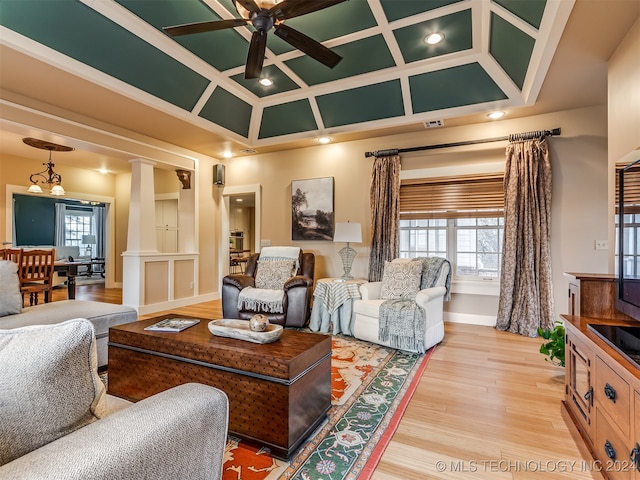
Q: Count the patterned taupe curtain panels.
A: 2